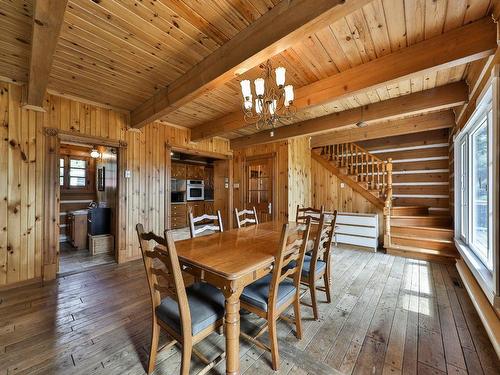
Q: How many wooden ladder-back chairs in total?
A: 6